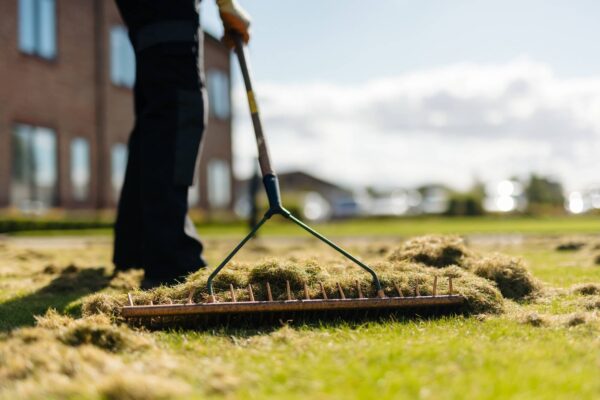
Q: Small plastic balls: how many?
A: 0